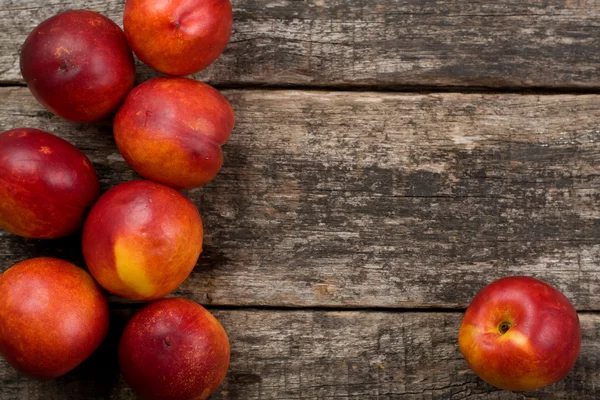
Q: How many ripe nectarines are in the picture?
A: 8